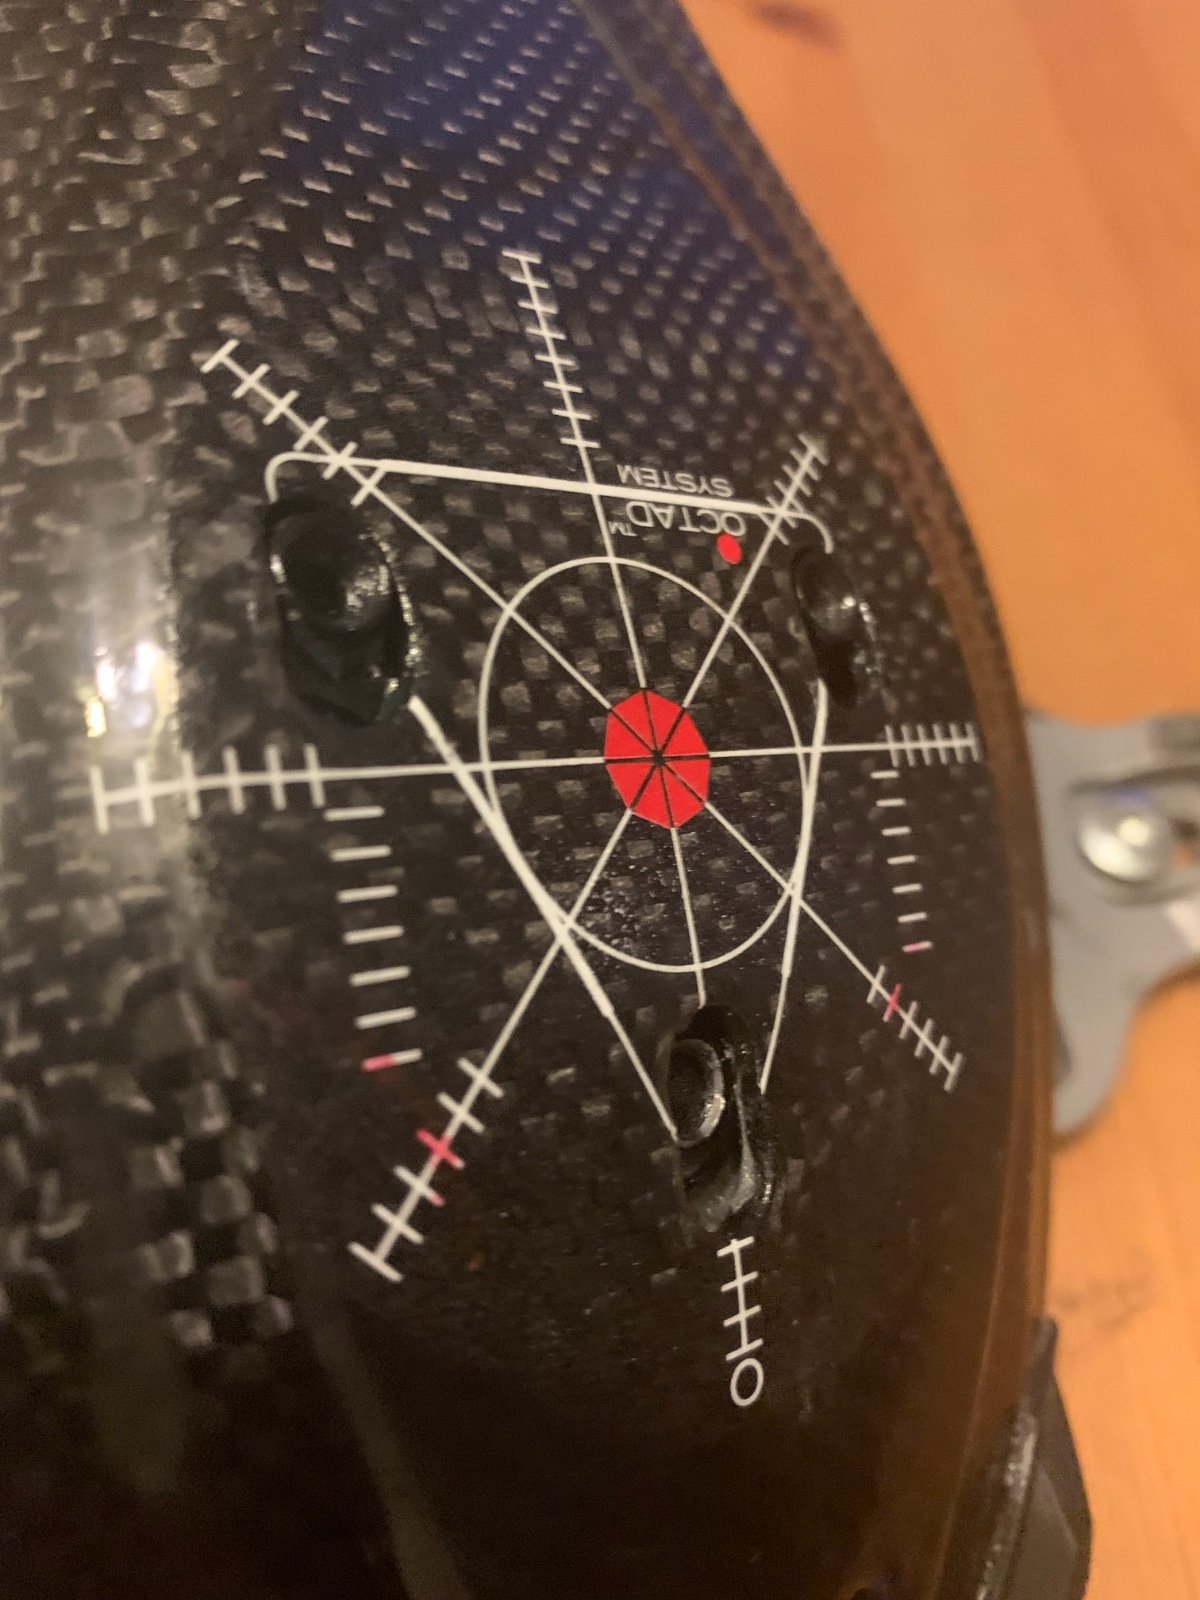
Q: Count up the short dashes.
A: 14